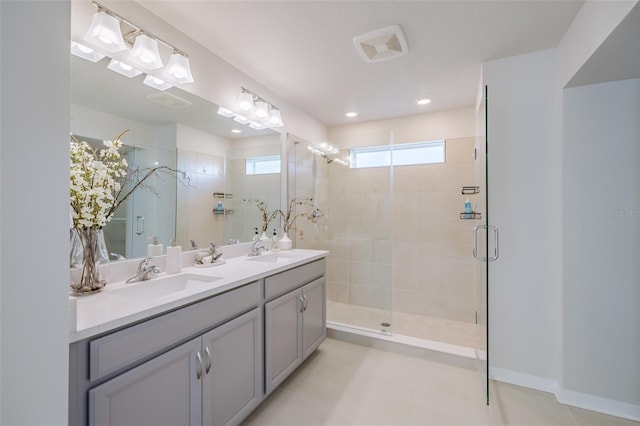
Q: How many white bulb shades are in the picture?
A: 6